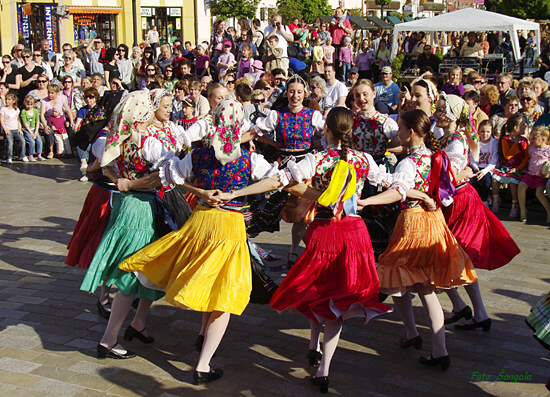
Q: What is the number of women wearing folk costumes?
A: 11